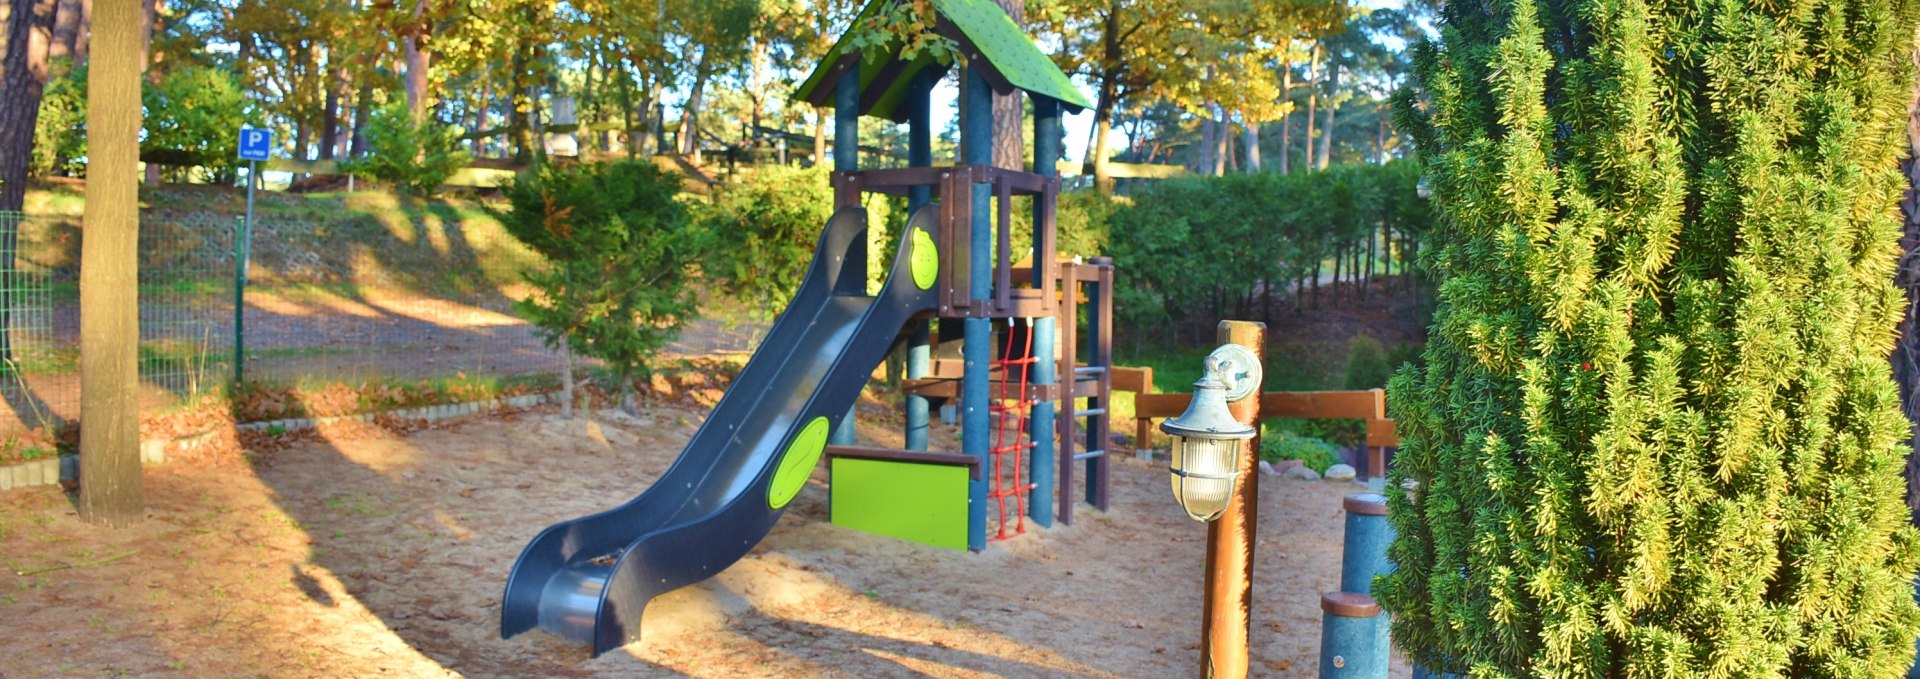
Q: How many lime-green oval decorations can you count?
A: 2